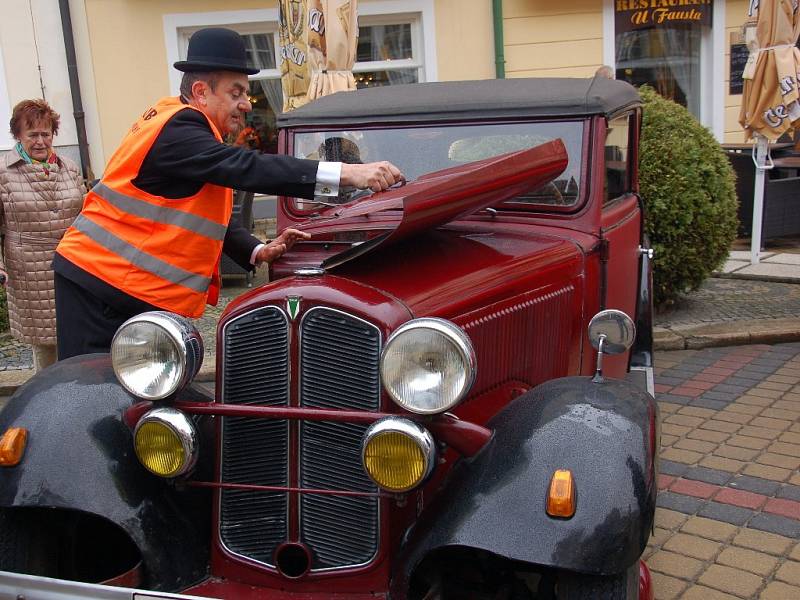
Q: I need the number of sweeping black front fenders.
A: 2